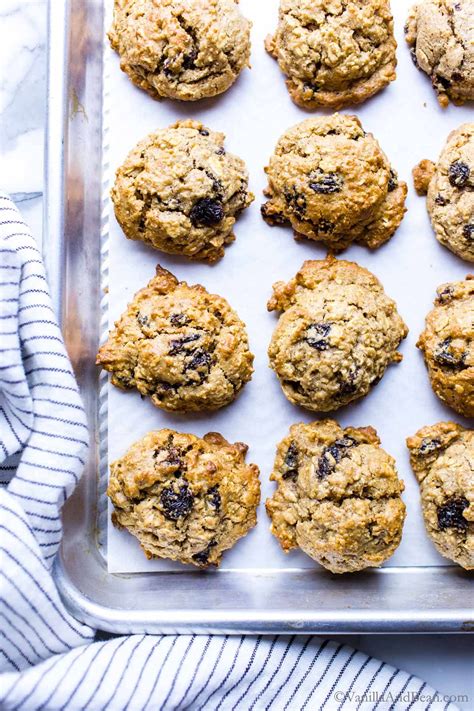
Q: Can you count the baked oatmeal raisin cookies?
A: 12